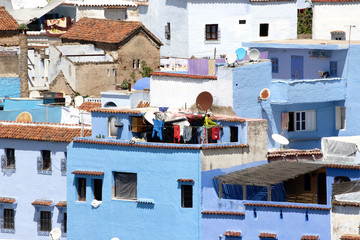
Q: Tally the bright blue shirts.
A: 1